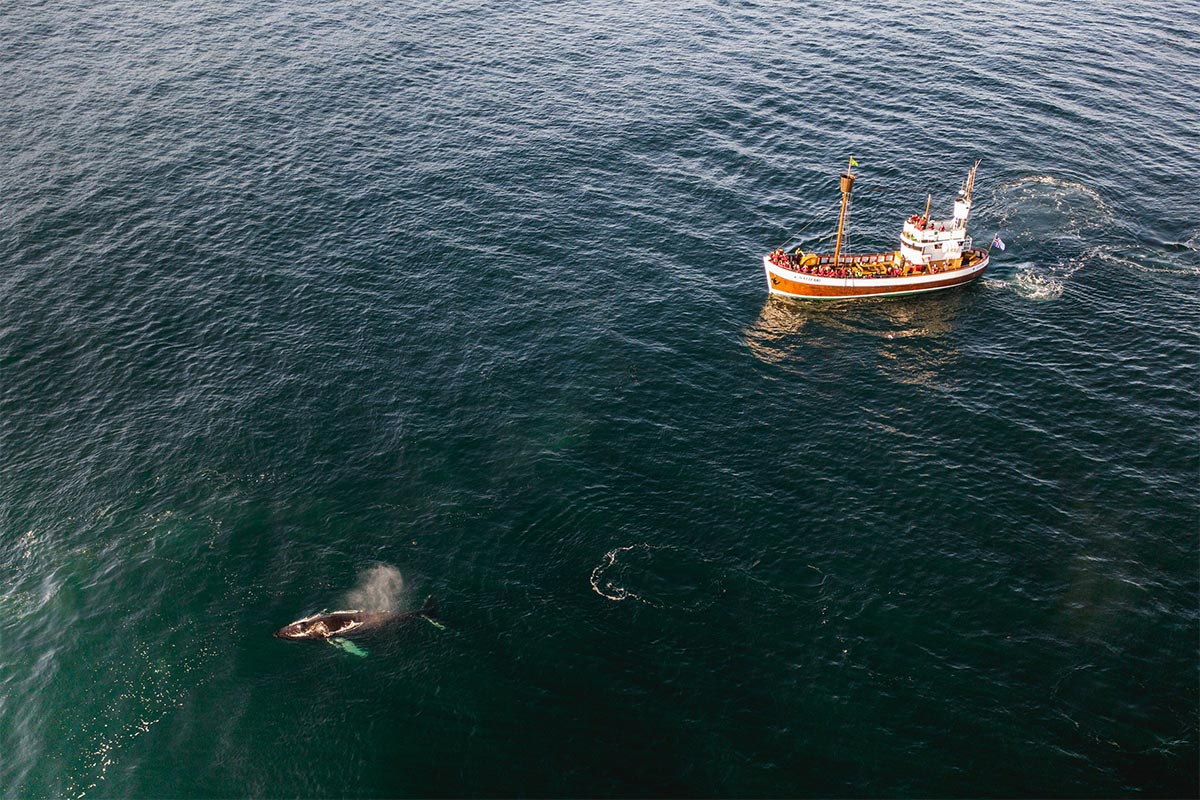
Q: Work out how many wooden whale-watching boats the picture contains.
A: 1